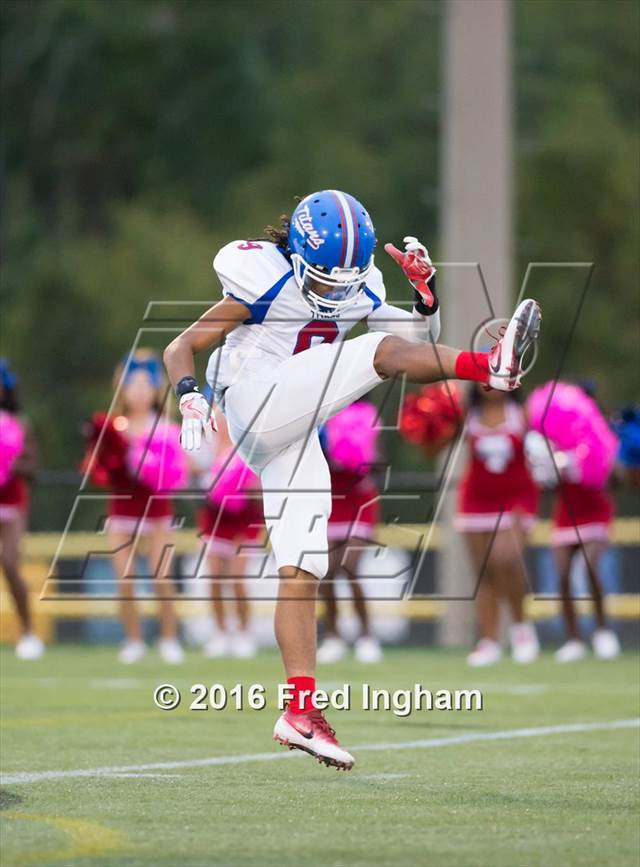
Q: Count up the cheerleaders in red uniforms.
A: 6